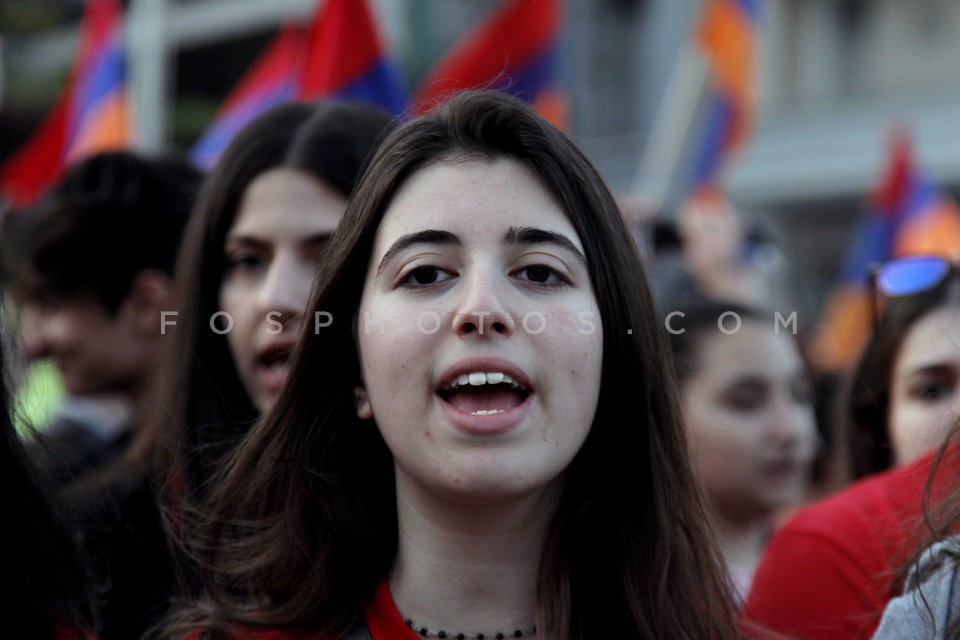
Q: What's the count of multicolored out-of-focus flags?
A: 6